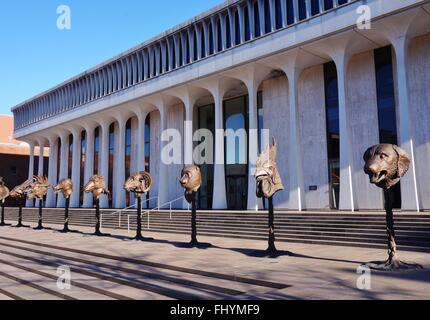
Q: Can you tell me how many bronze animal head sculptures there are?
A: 9